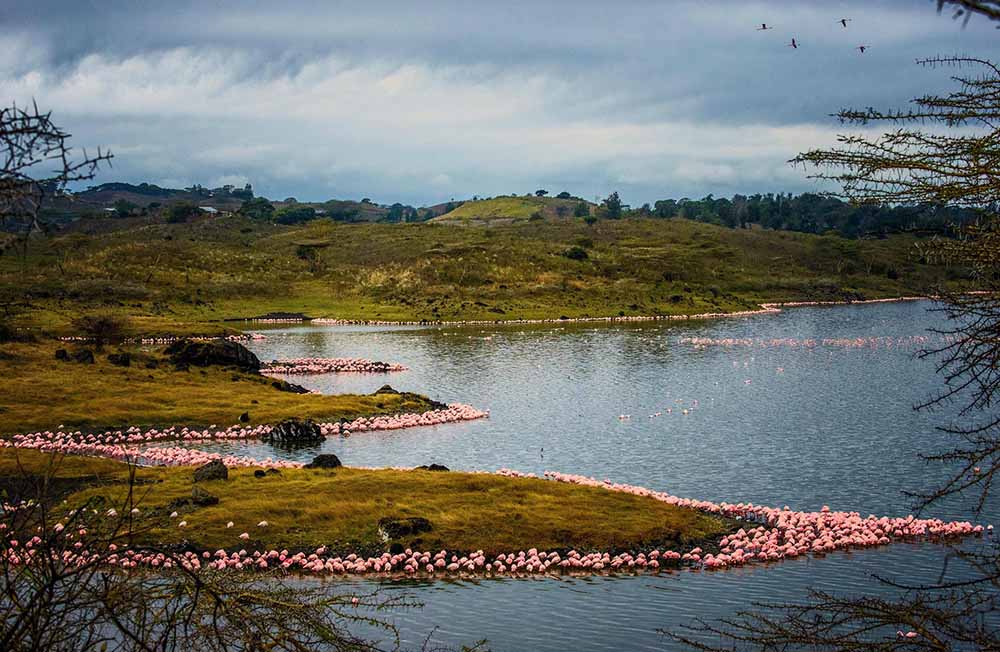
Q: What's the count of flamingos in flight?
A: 4